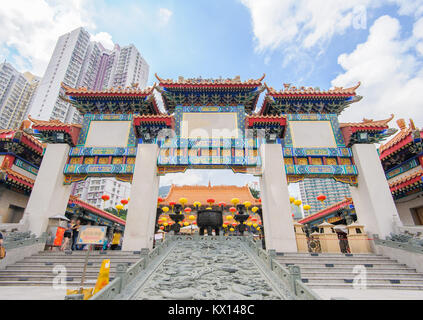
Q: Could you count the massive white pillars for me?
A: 4